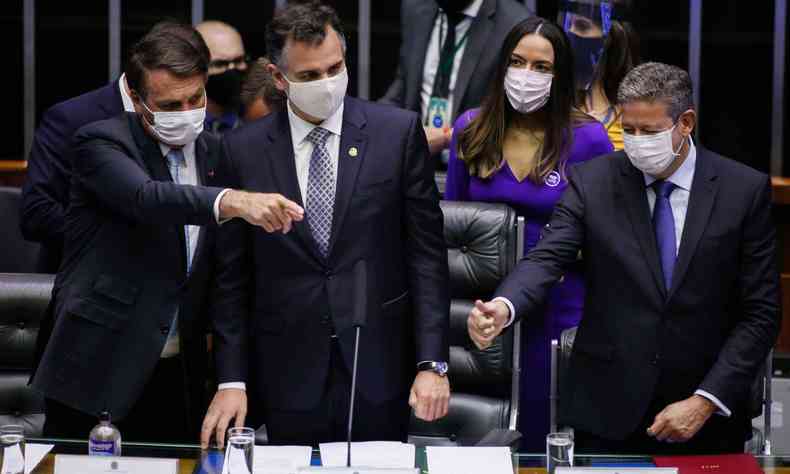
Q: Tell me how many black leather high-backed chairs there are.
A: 3